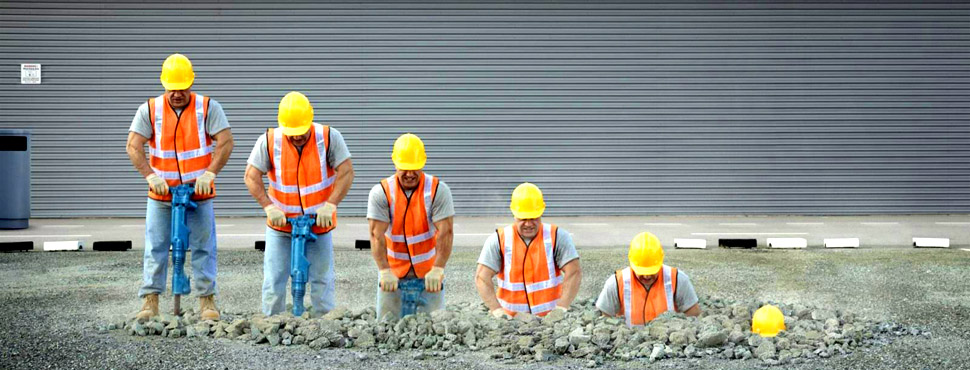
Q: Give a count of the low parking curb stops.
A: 10